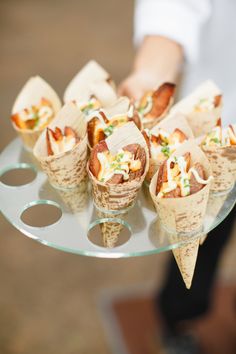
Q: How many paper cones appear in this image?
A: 10